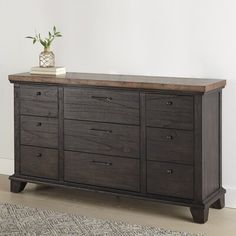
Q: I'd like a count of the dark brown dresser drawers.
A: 9